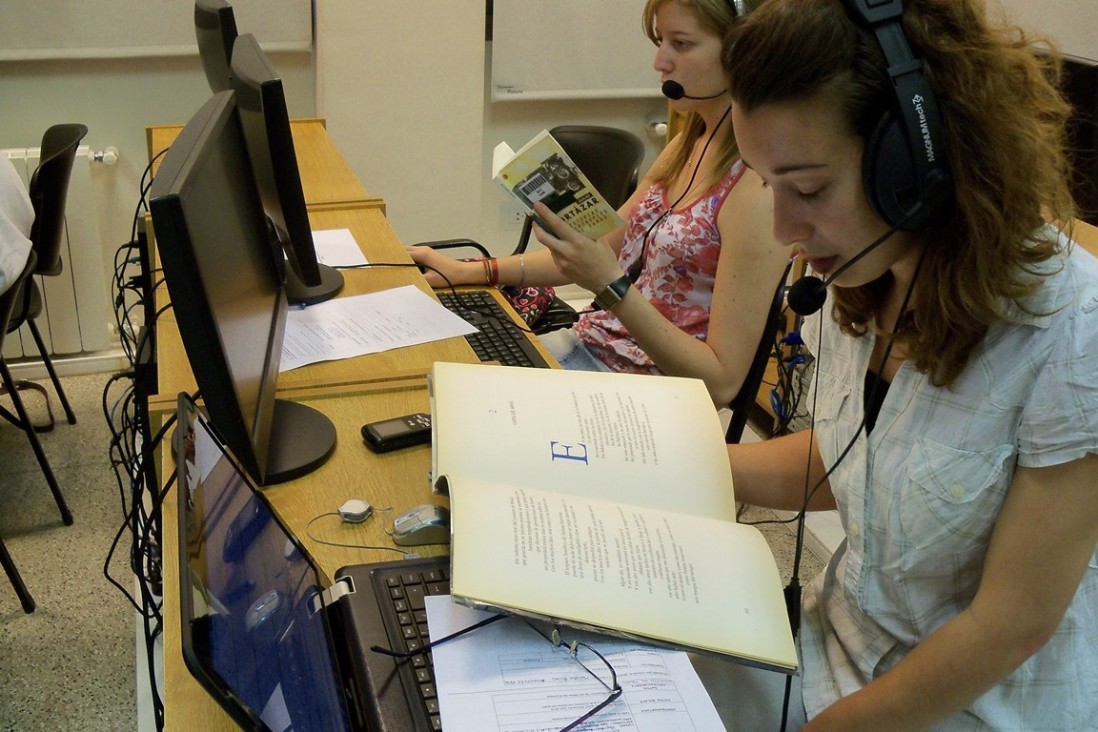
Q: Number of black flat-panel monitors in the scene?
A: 3